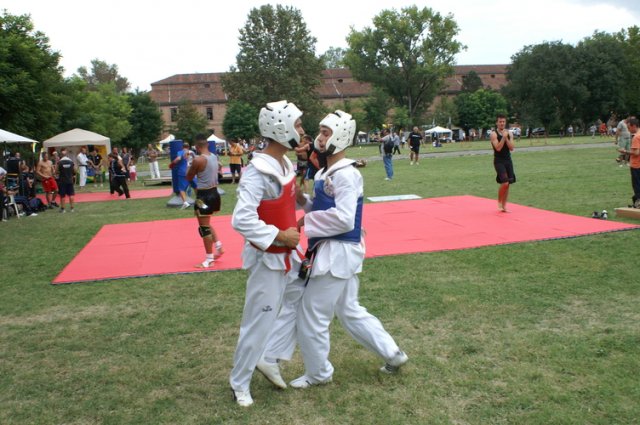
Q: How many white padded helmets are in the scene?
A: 2